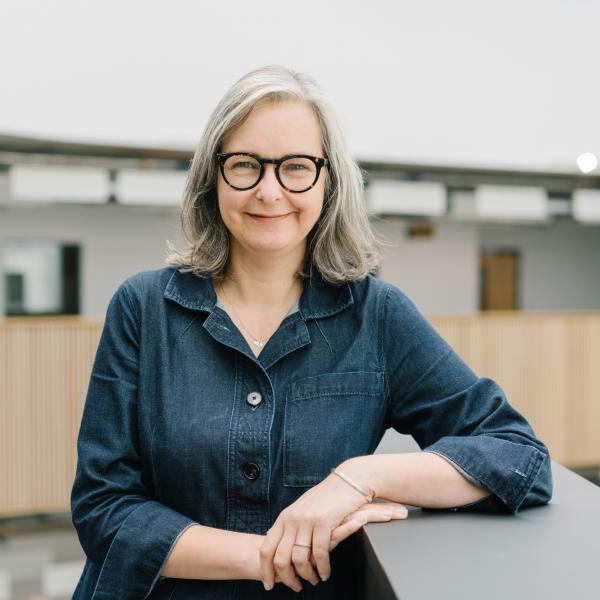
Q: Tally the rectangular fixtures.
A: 5